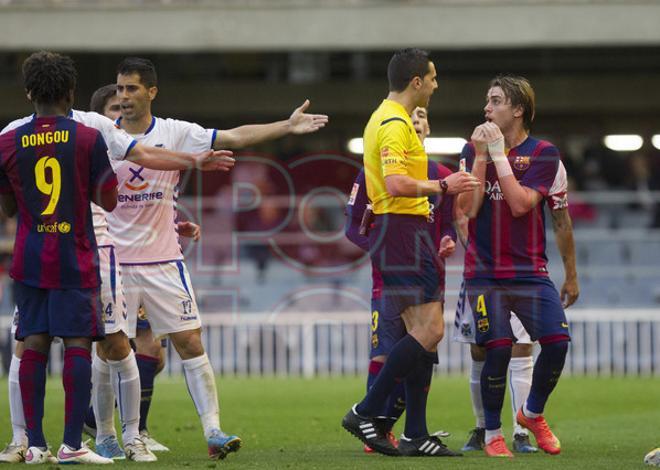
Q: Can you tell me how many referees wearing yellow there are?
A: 1